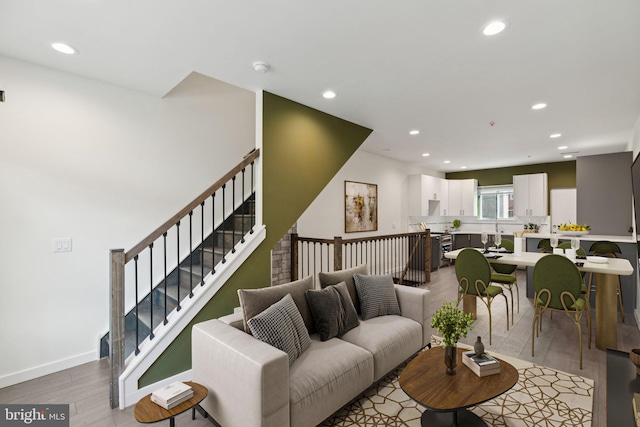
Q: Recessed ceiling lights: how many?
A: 11